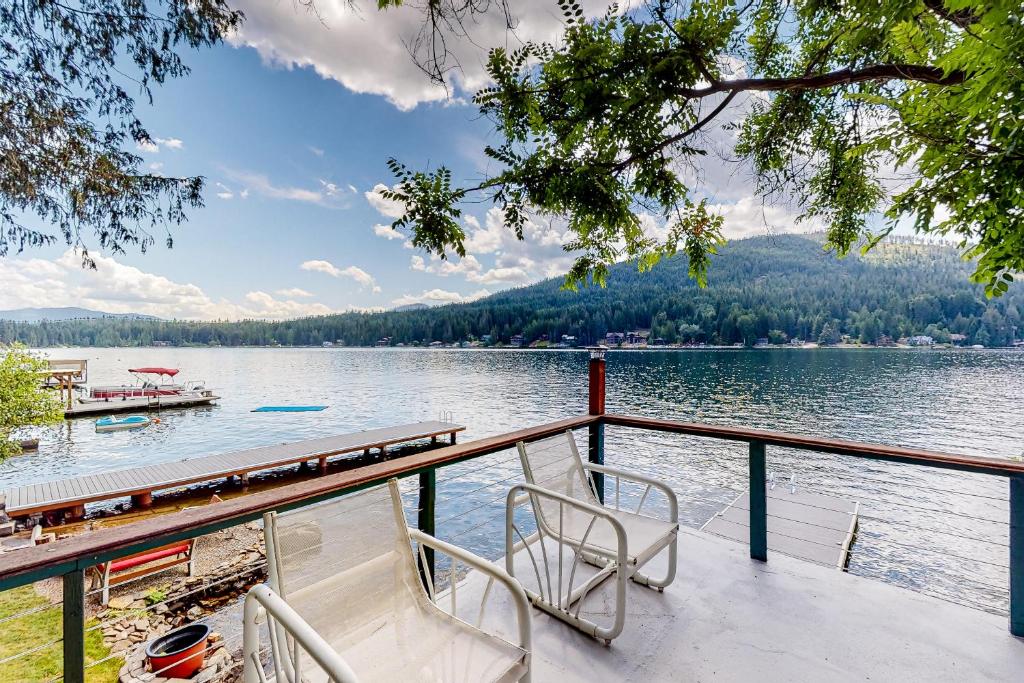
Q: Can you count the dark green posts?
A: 5